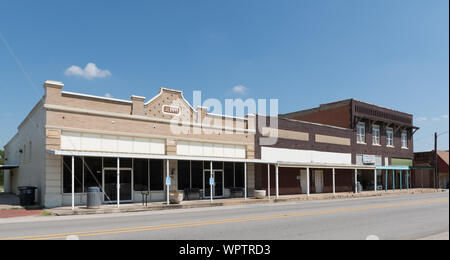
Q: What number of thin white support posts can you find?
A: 11